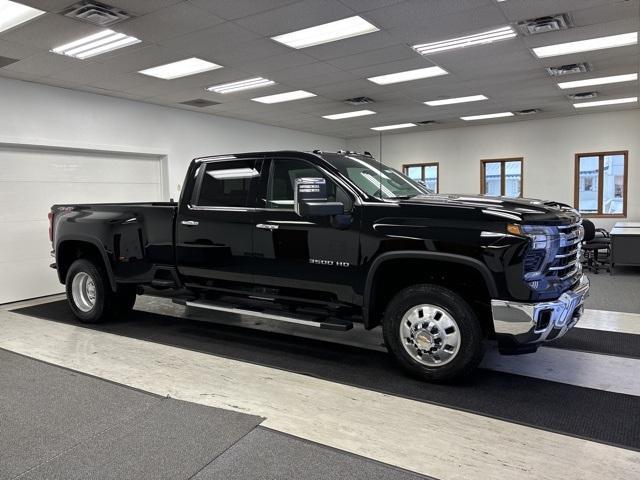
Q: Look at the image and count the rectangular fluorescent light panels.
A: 15